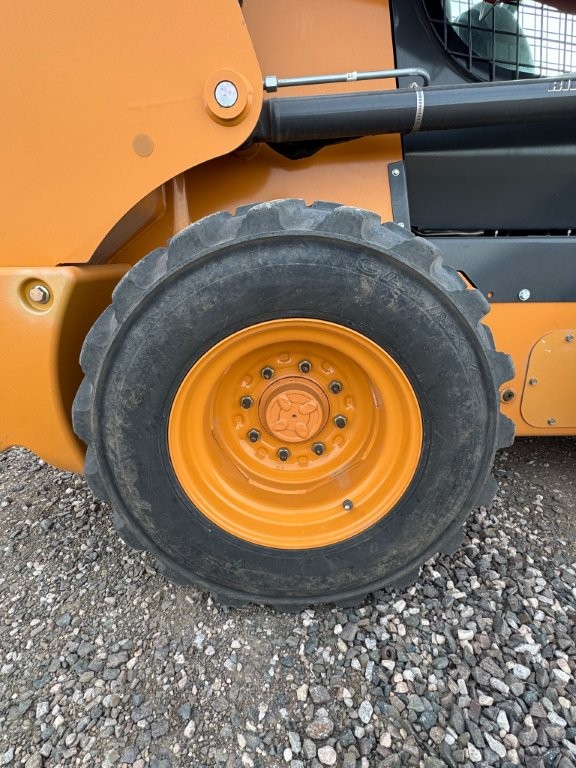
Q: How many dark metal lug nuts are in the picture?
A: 8